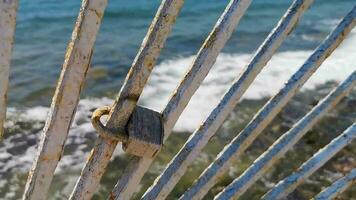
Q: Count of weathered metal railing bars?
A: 9